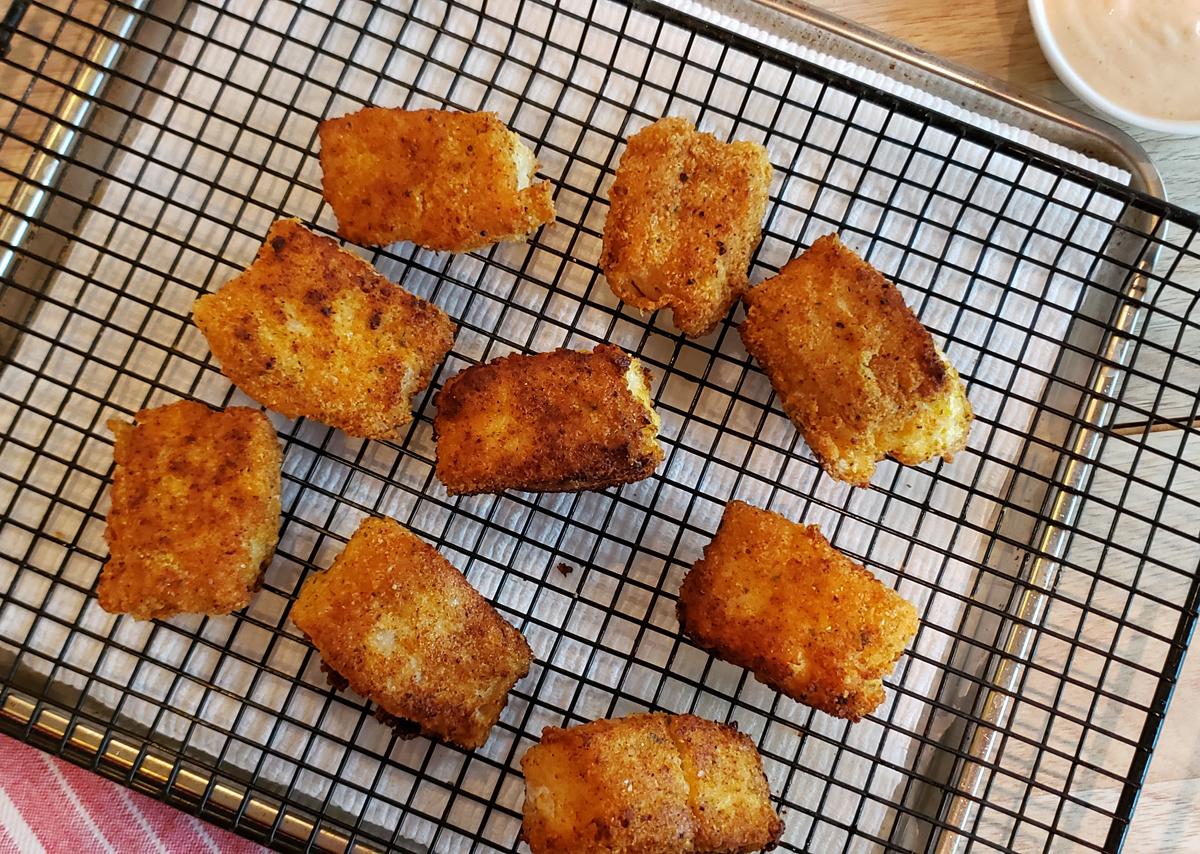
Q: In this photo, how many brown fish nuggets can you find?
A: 9